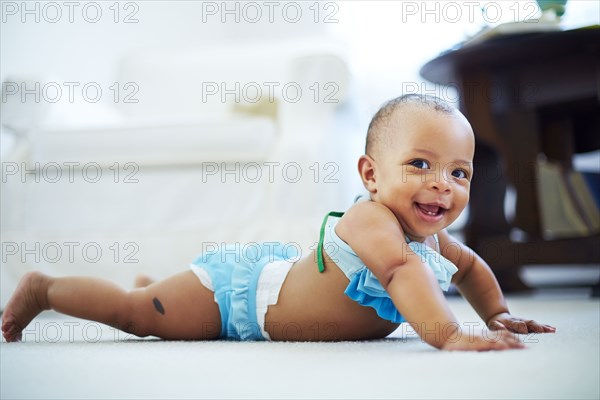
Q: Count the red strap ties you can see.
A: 0